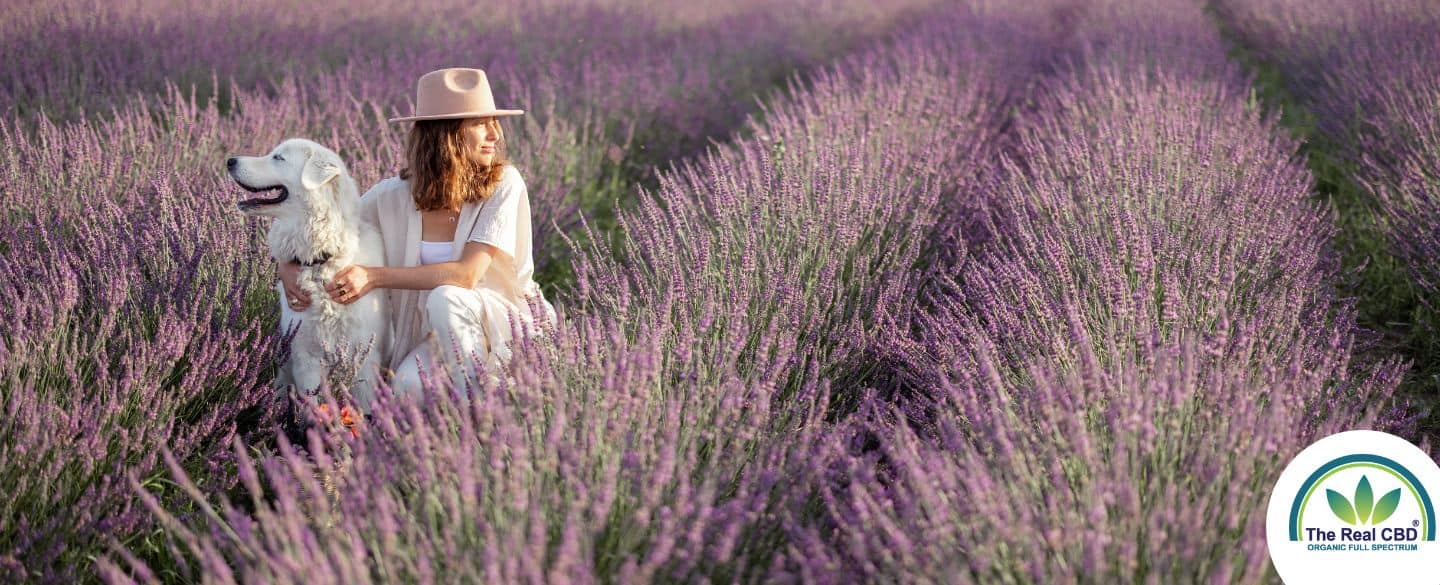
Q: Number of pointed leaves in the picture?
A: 3